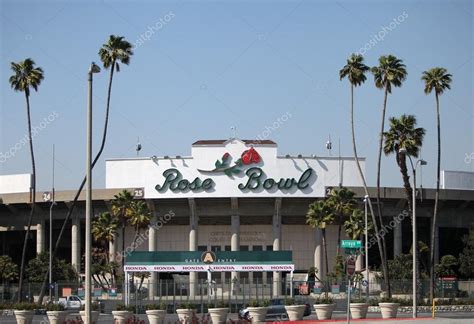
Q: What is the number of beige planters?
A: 12